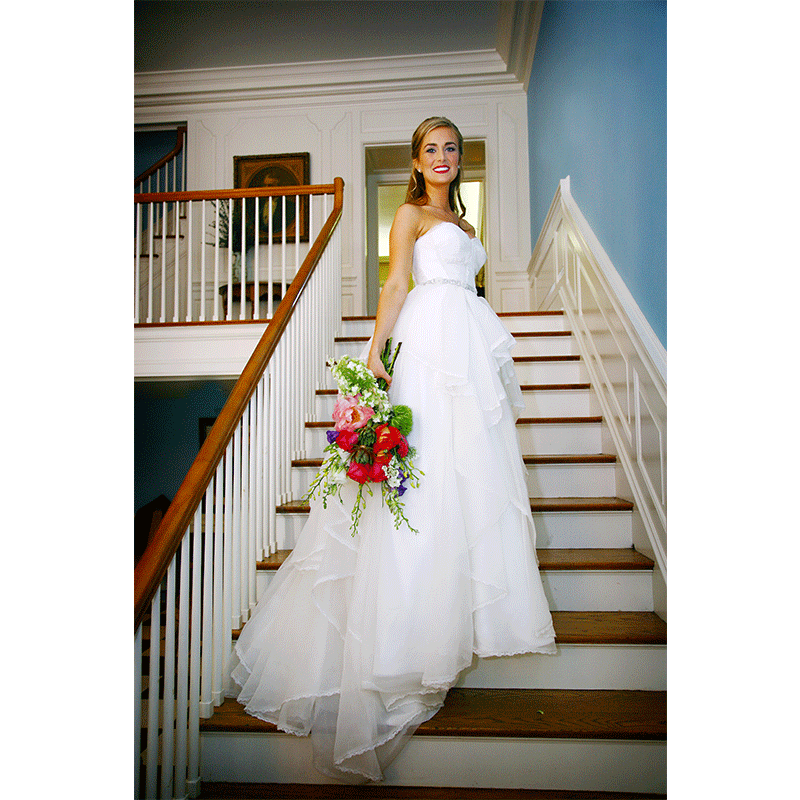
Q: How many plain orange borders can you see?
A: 0